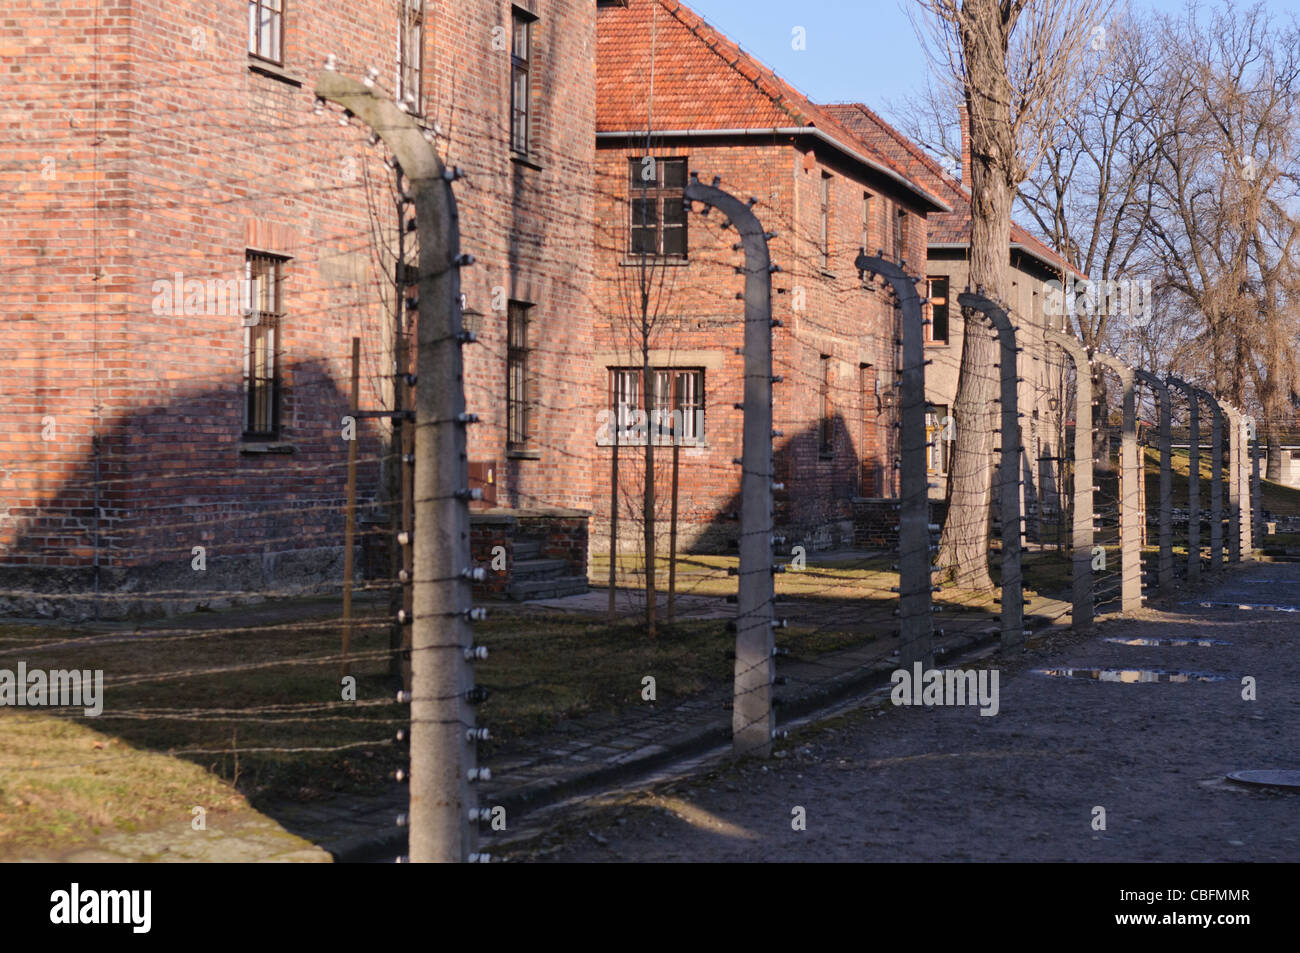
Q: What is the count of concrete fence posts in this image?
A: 12